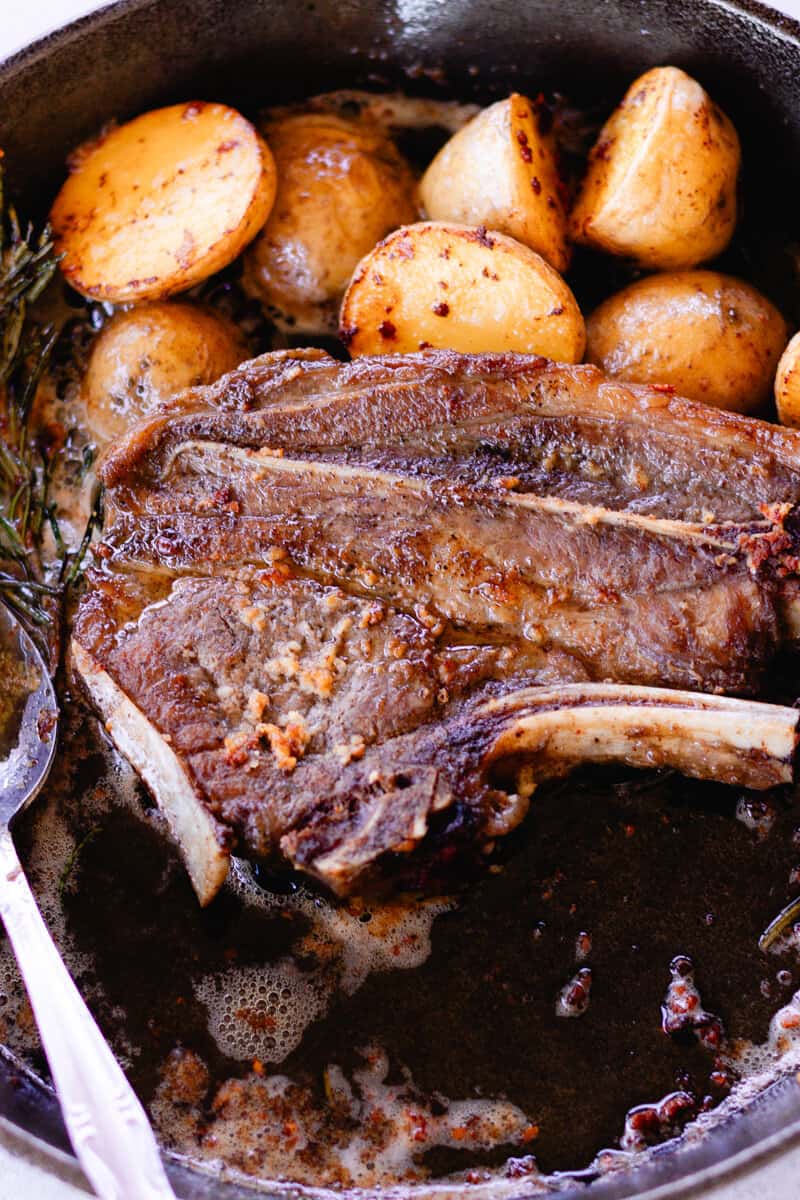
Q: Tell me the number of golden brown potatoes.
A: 8